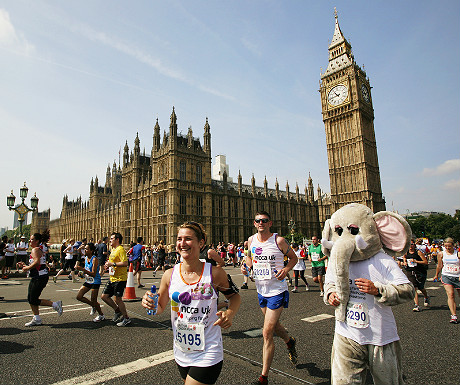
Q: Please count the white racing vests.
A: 3